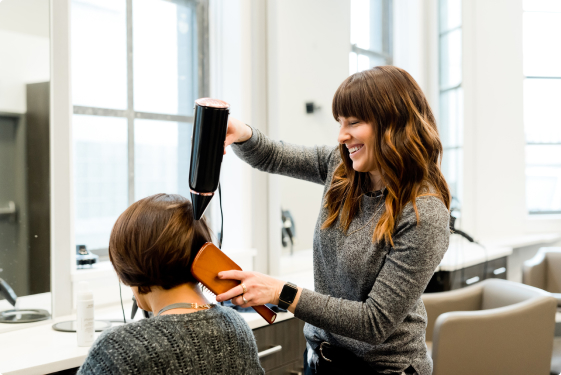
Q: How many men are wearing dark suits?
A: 0